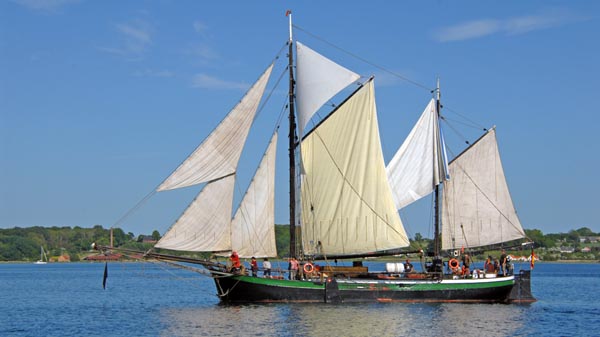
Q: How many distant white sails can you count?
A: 1